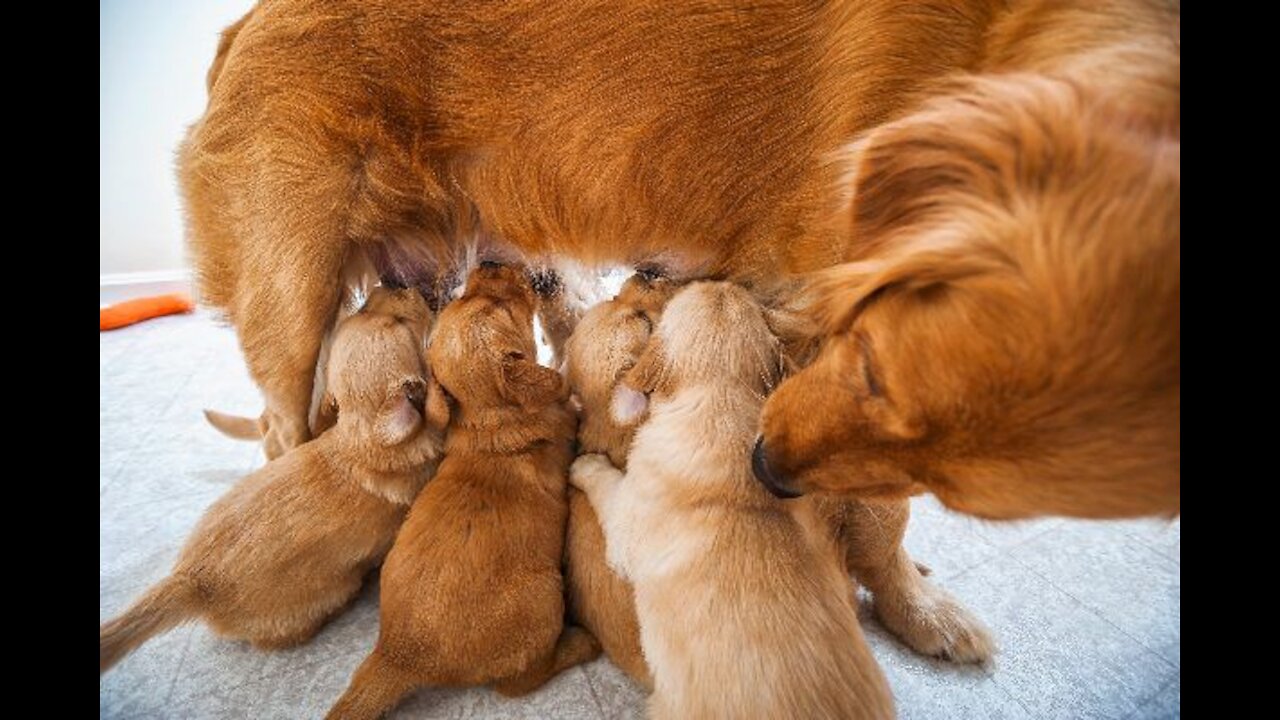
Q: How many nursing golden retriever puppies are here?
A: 4